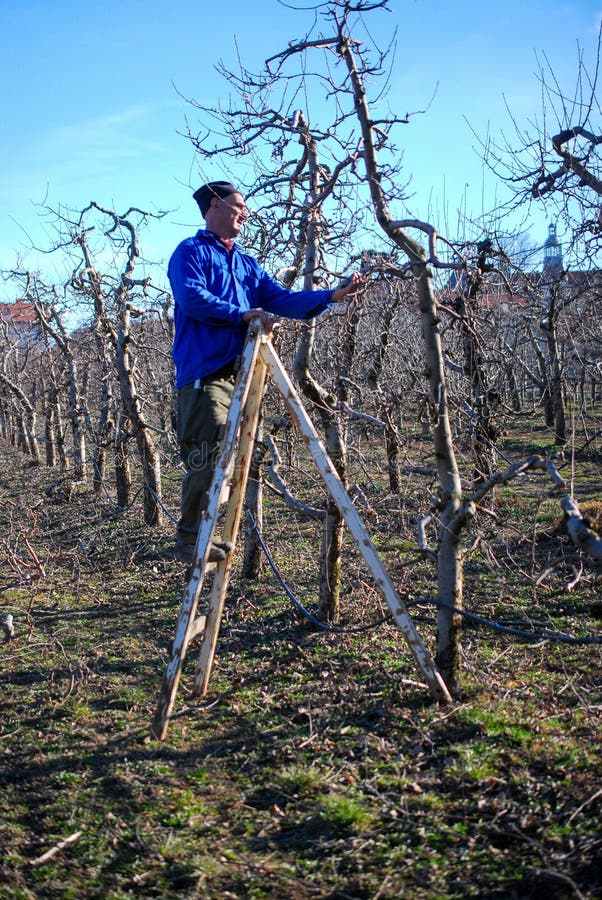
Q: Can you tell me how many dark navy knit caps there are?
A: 1